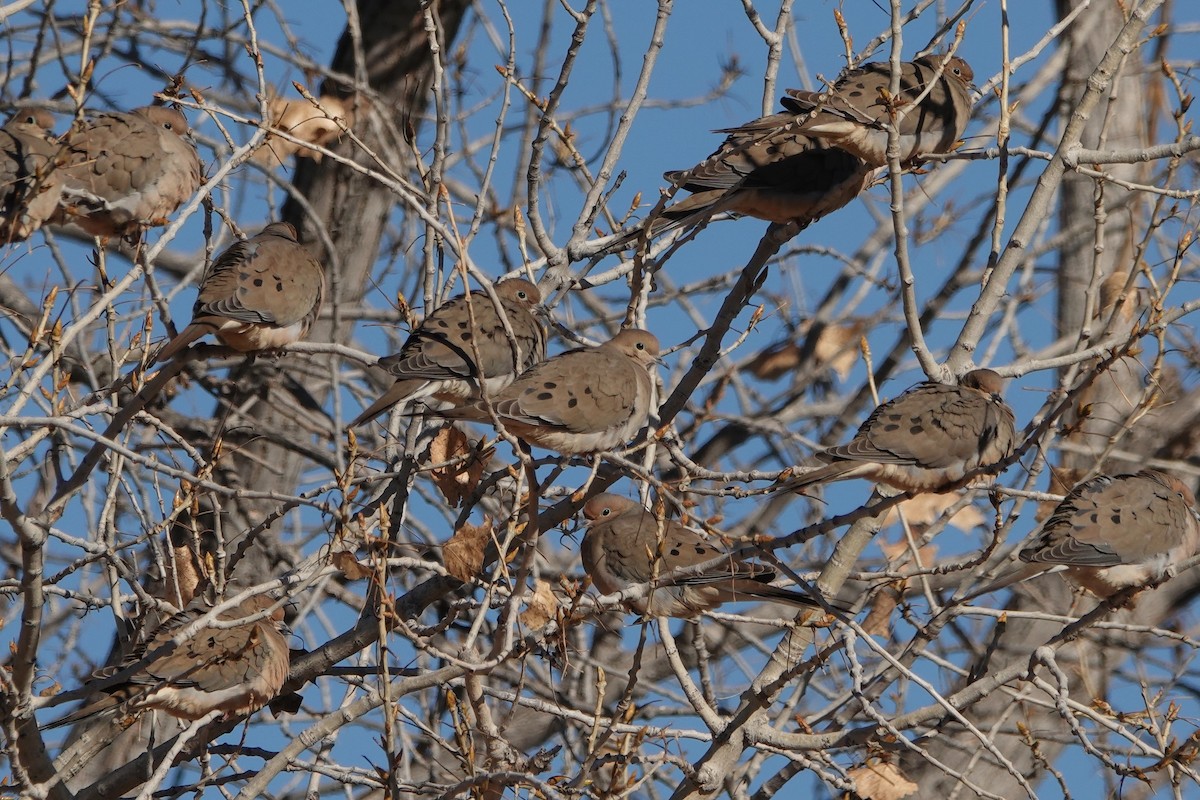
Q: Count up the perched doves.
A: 11